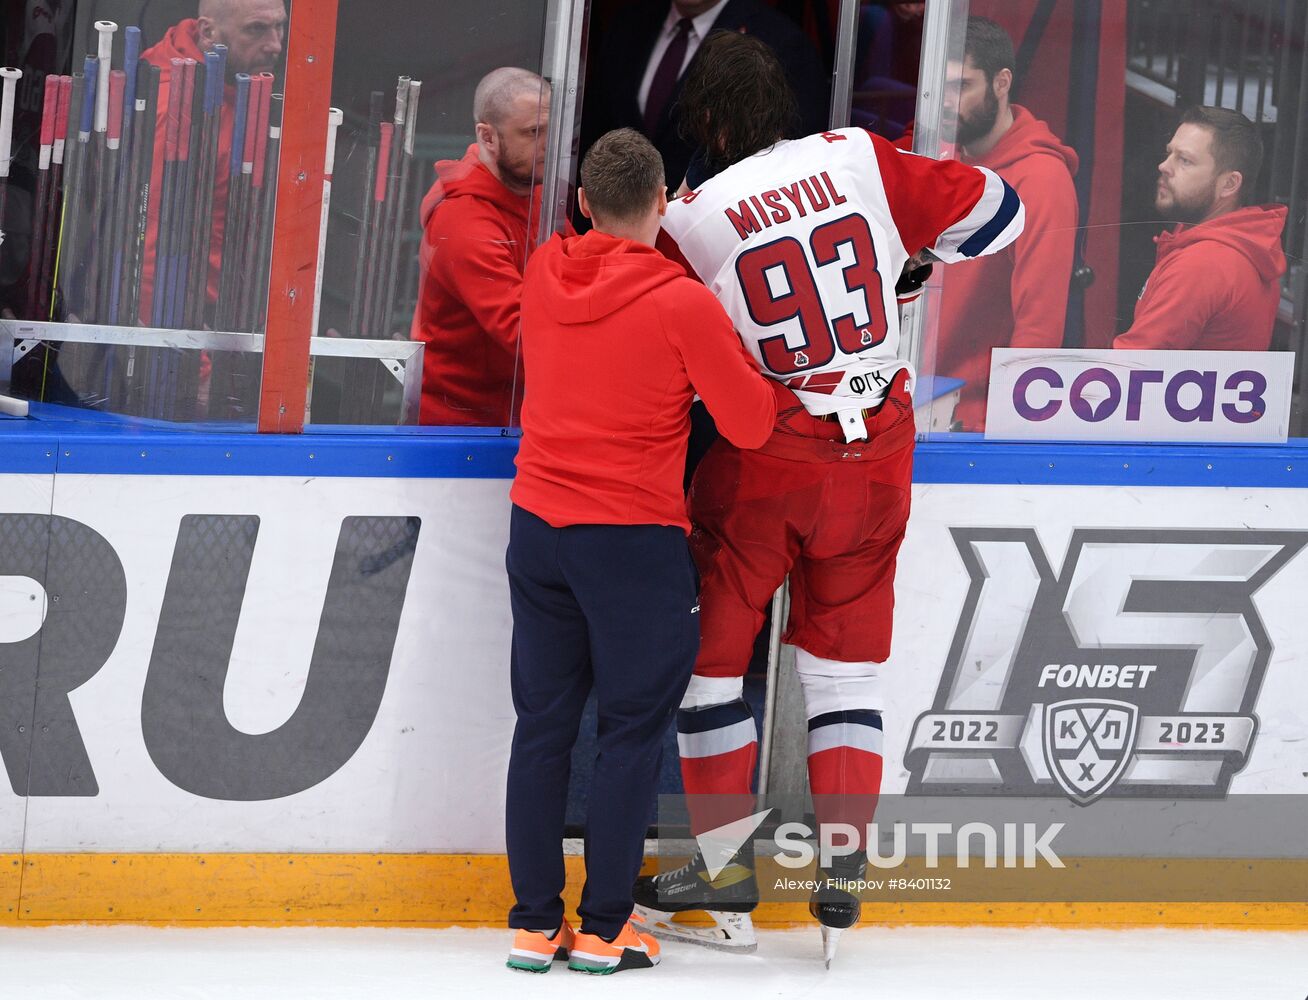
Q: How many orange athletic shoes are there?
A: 2